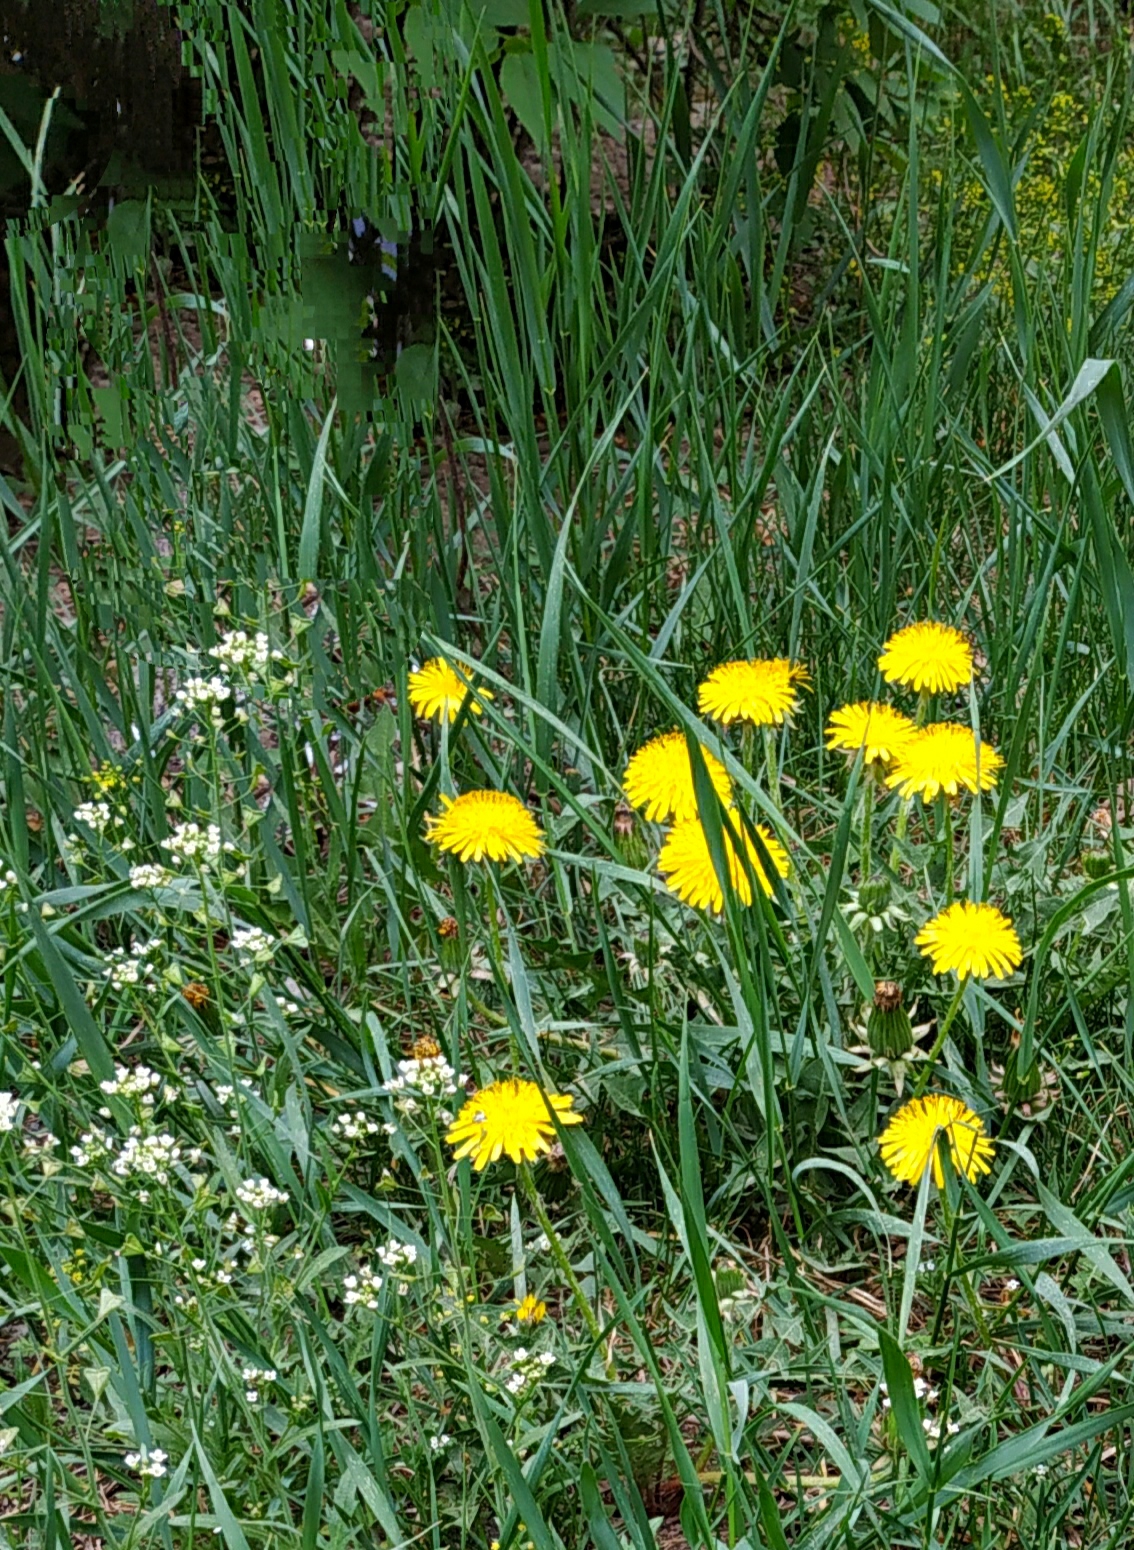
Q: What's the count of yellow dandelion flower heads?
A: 11